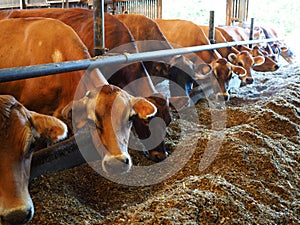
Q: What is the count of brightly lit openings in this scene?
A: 2